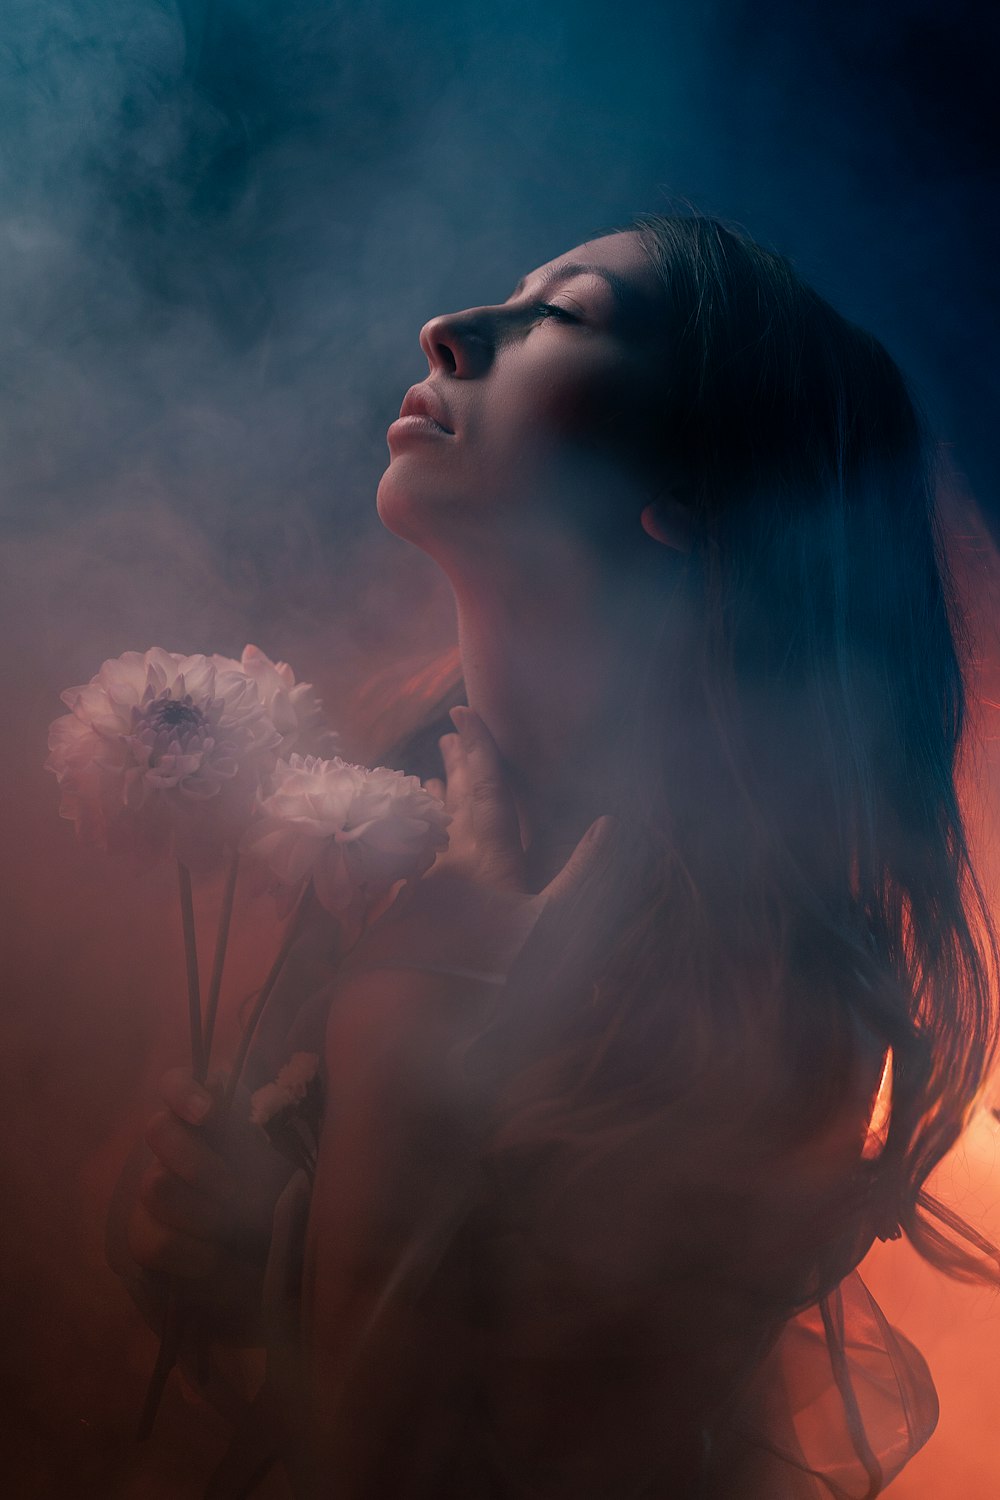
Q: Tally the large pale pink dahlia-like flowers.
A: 3